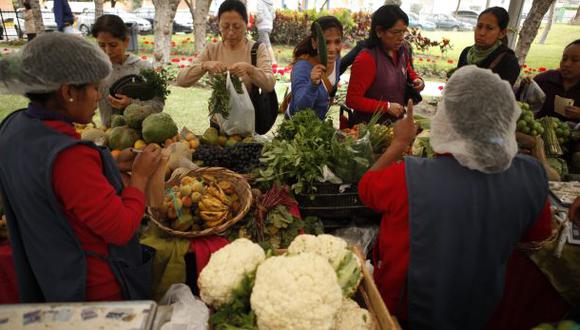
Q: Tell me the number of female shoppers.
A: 6